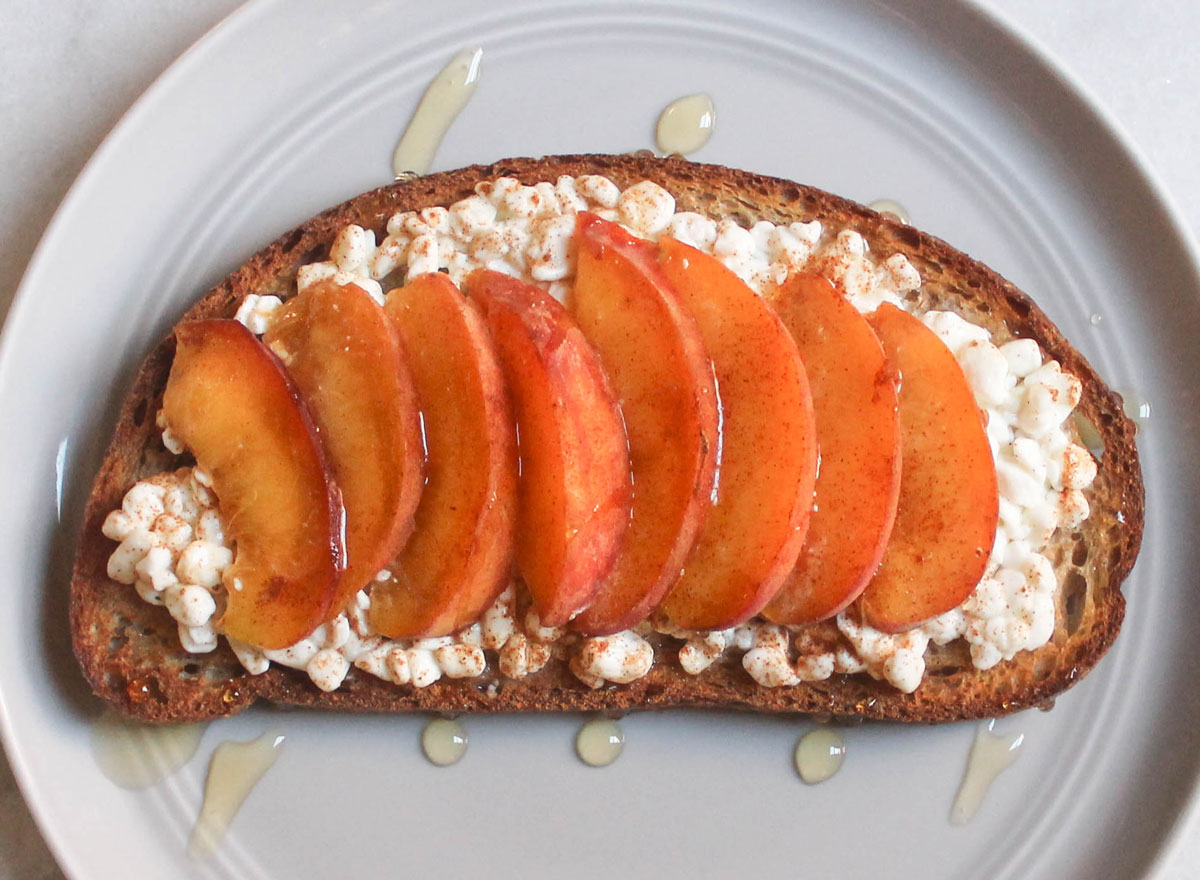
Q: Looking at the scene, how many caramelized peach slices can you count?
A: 8